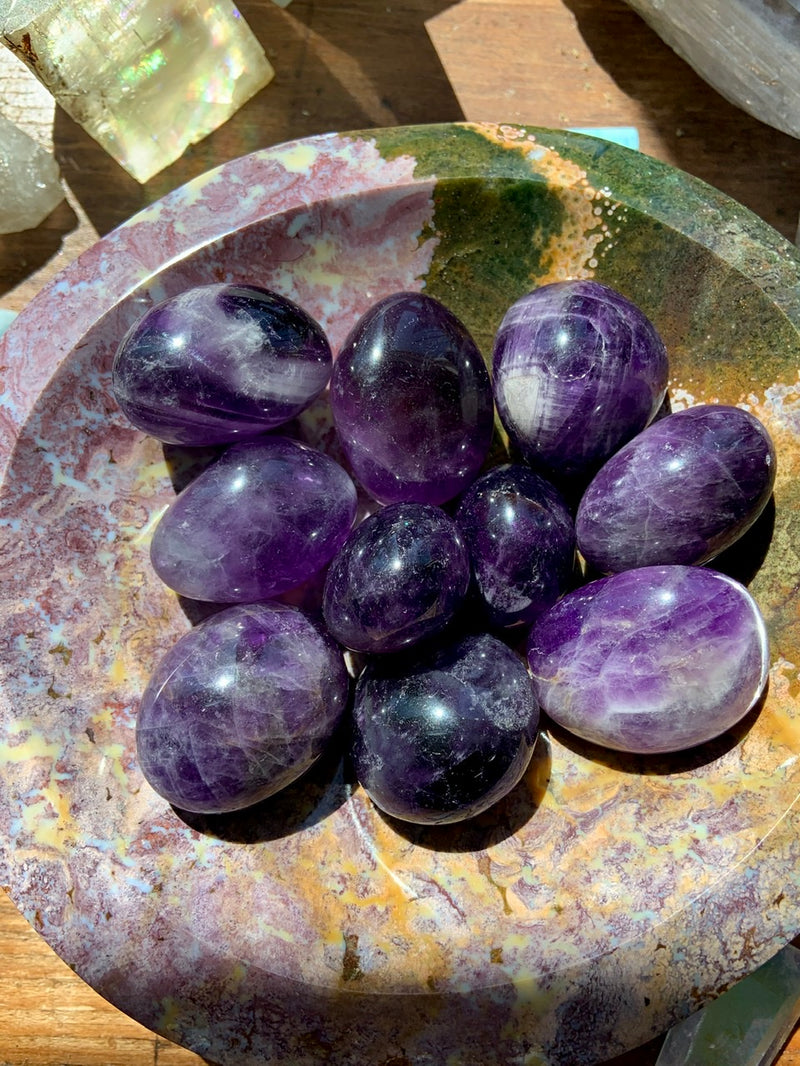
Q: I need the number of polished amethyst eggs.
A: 10